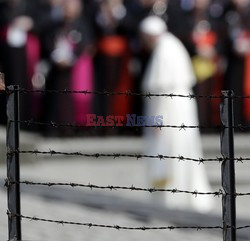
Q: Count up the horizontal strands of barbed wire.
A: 5